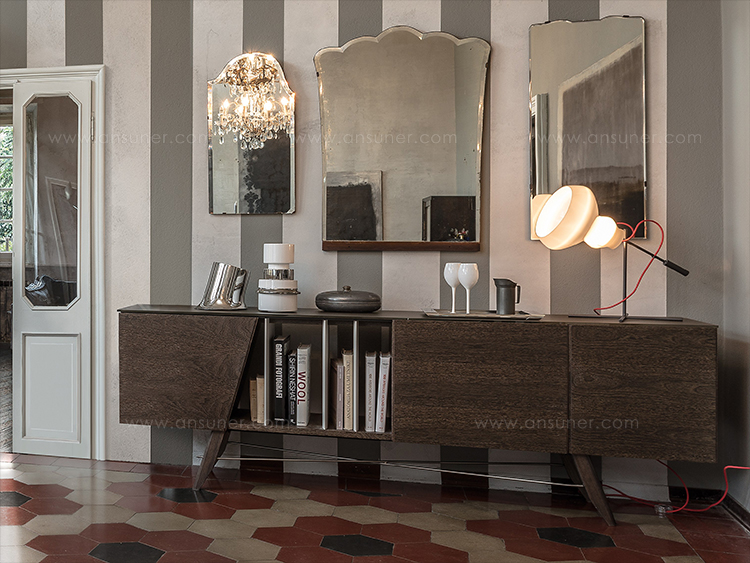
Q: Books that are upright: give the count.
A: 9